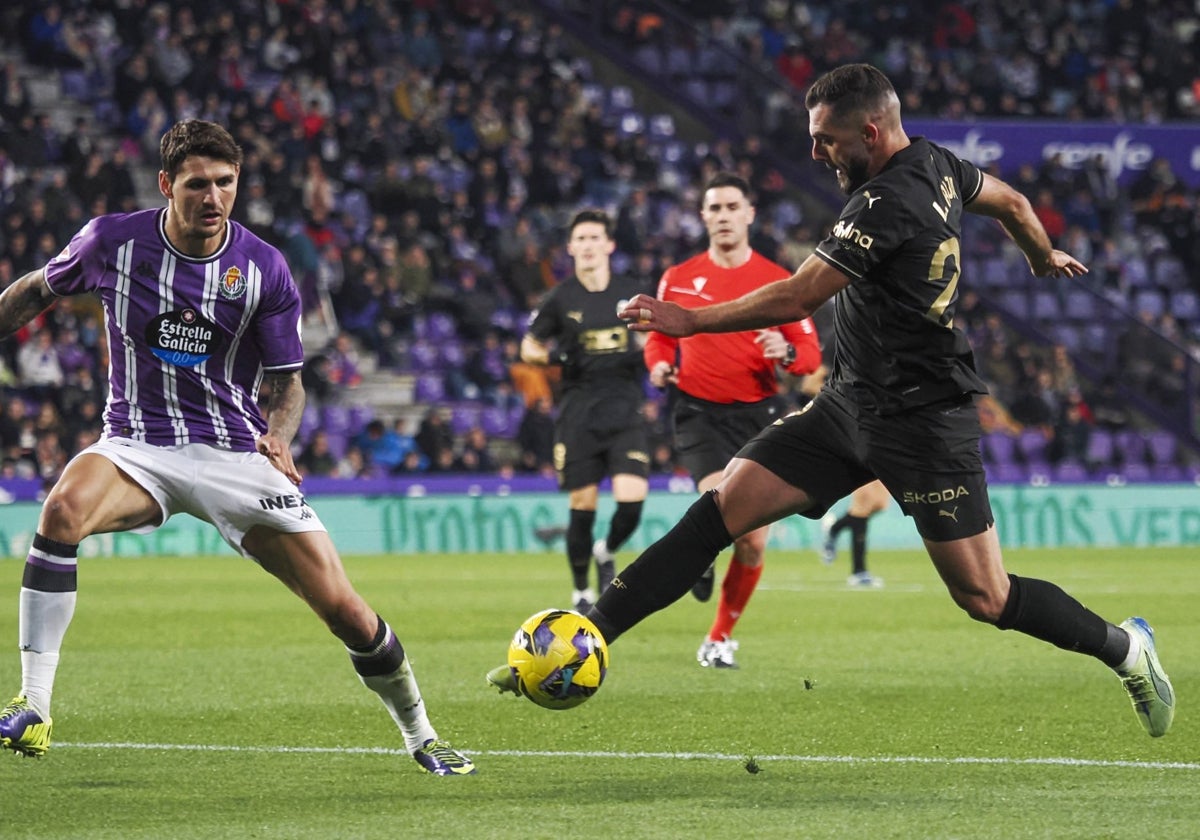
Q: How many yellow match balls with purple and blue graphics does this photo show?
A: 1